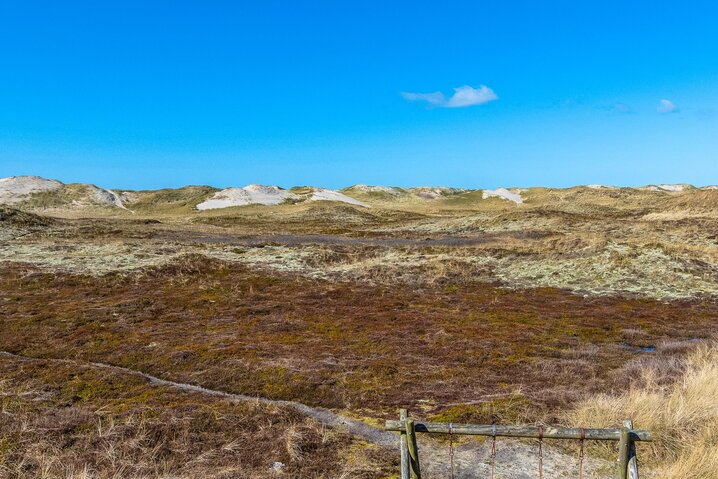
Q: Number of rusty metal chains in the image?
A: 4